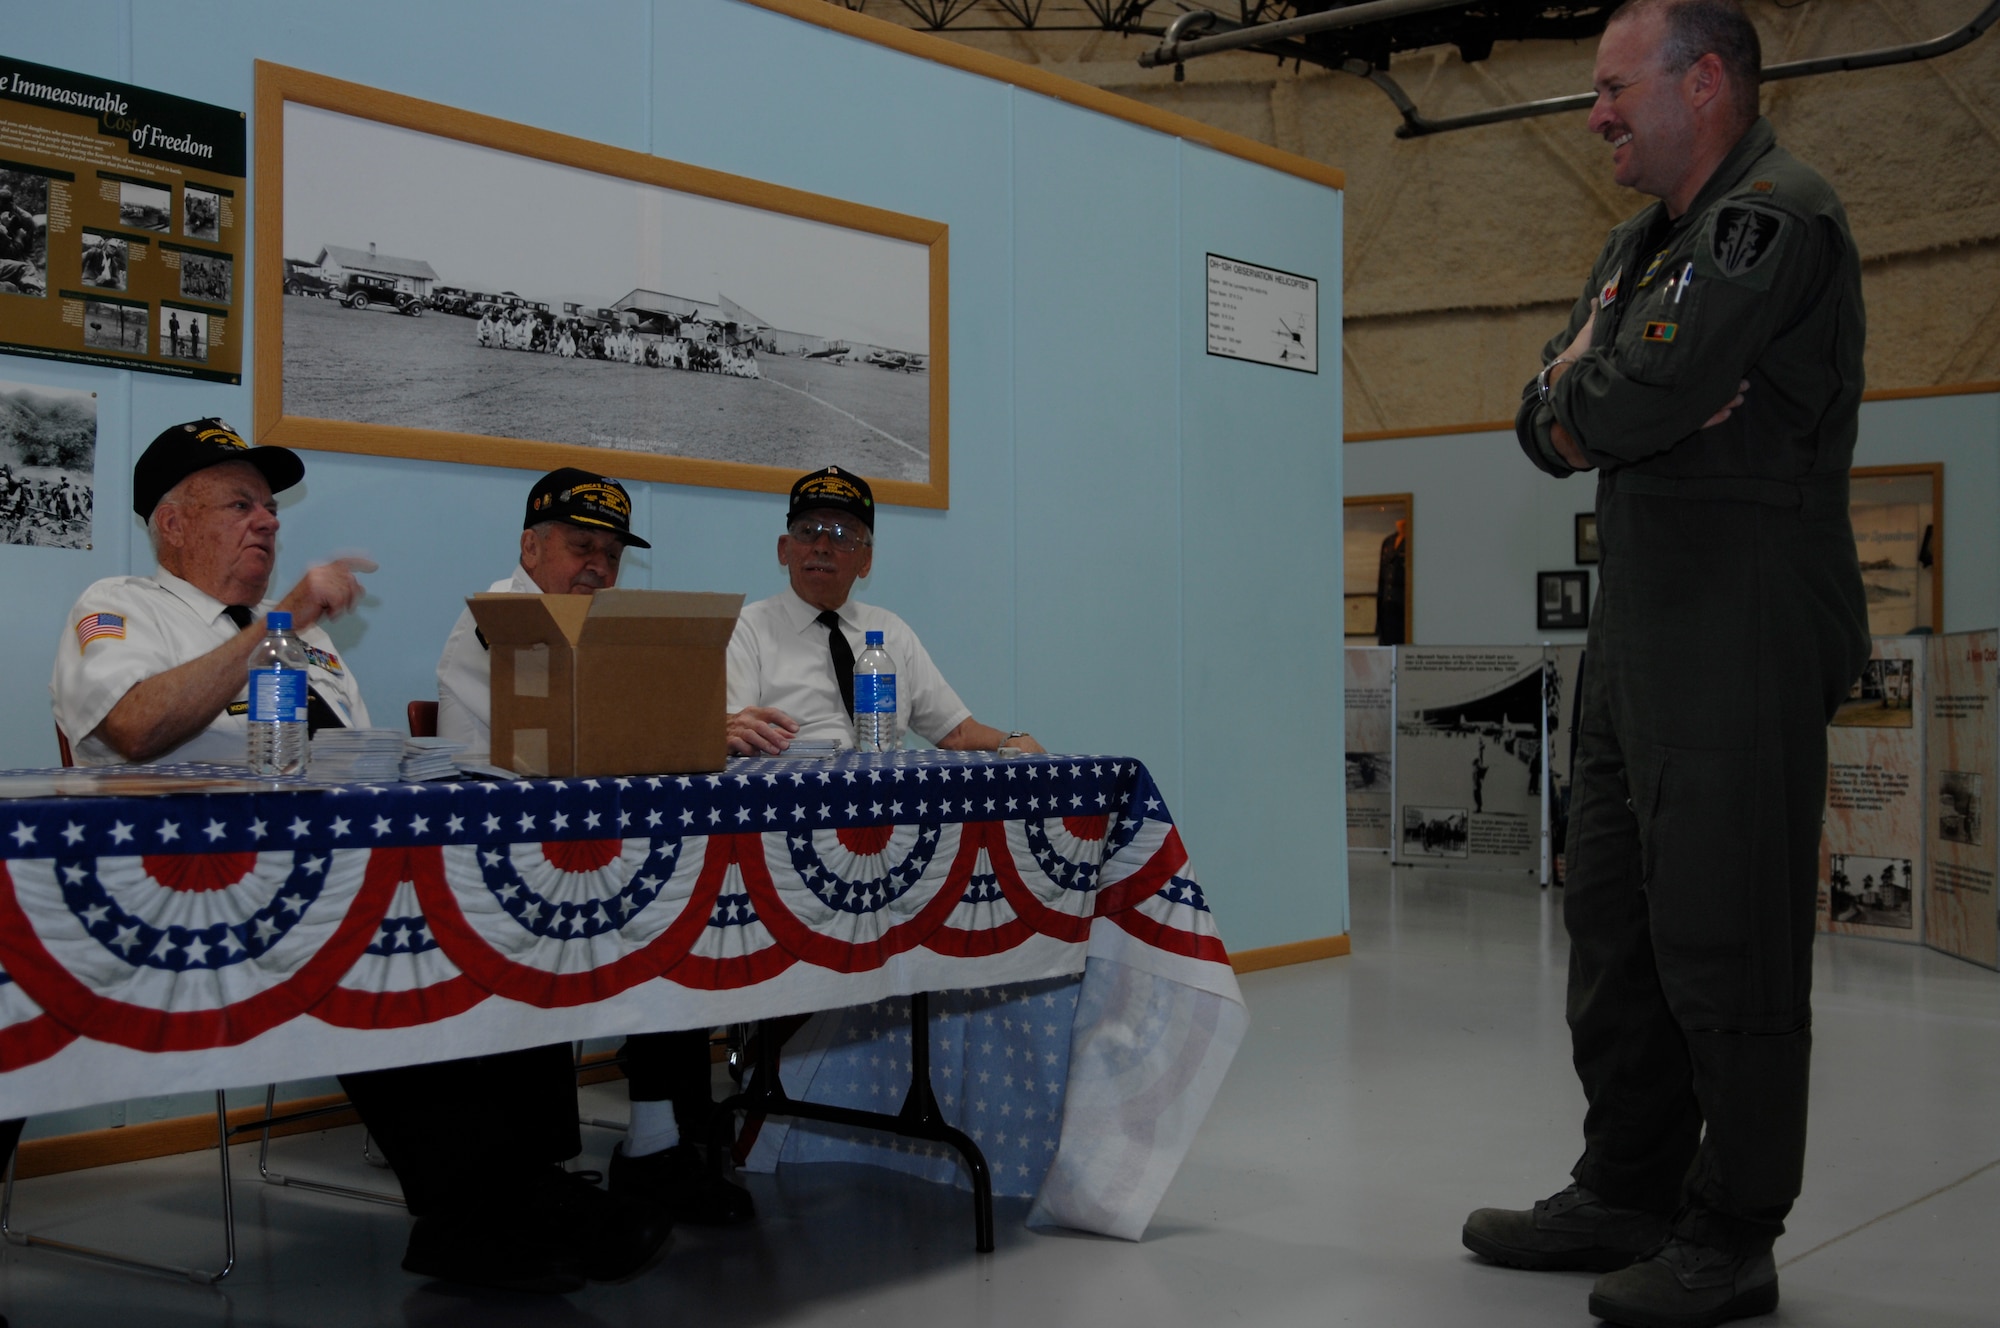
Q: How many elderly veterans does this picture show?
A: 3